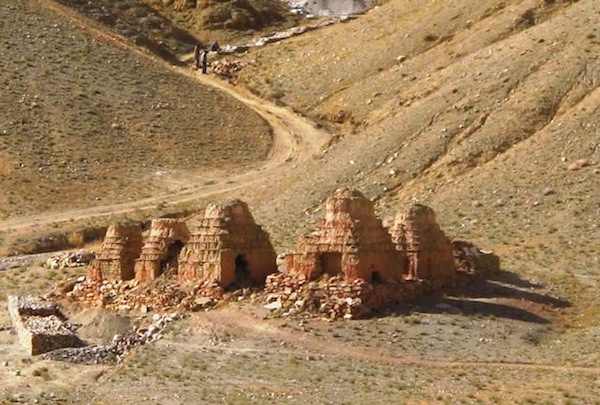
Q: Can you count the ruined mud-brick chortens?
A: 5